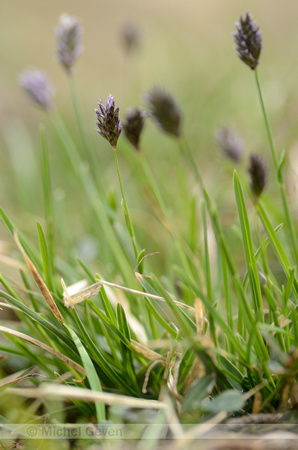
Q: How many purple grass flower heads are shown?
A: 9